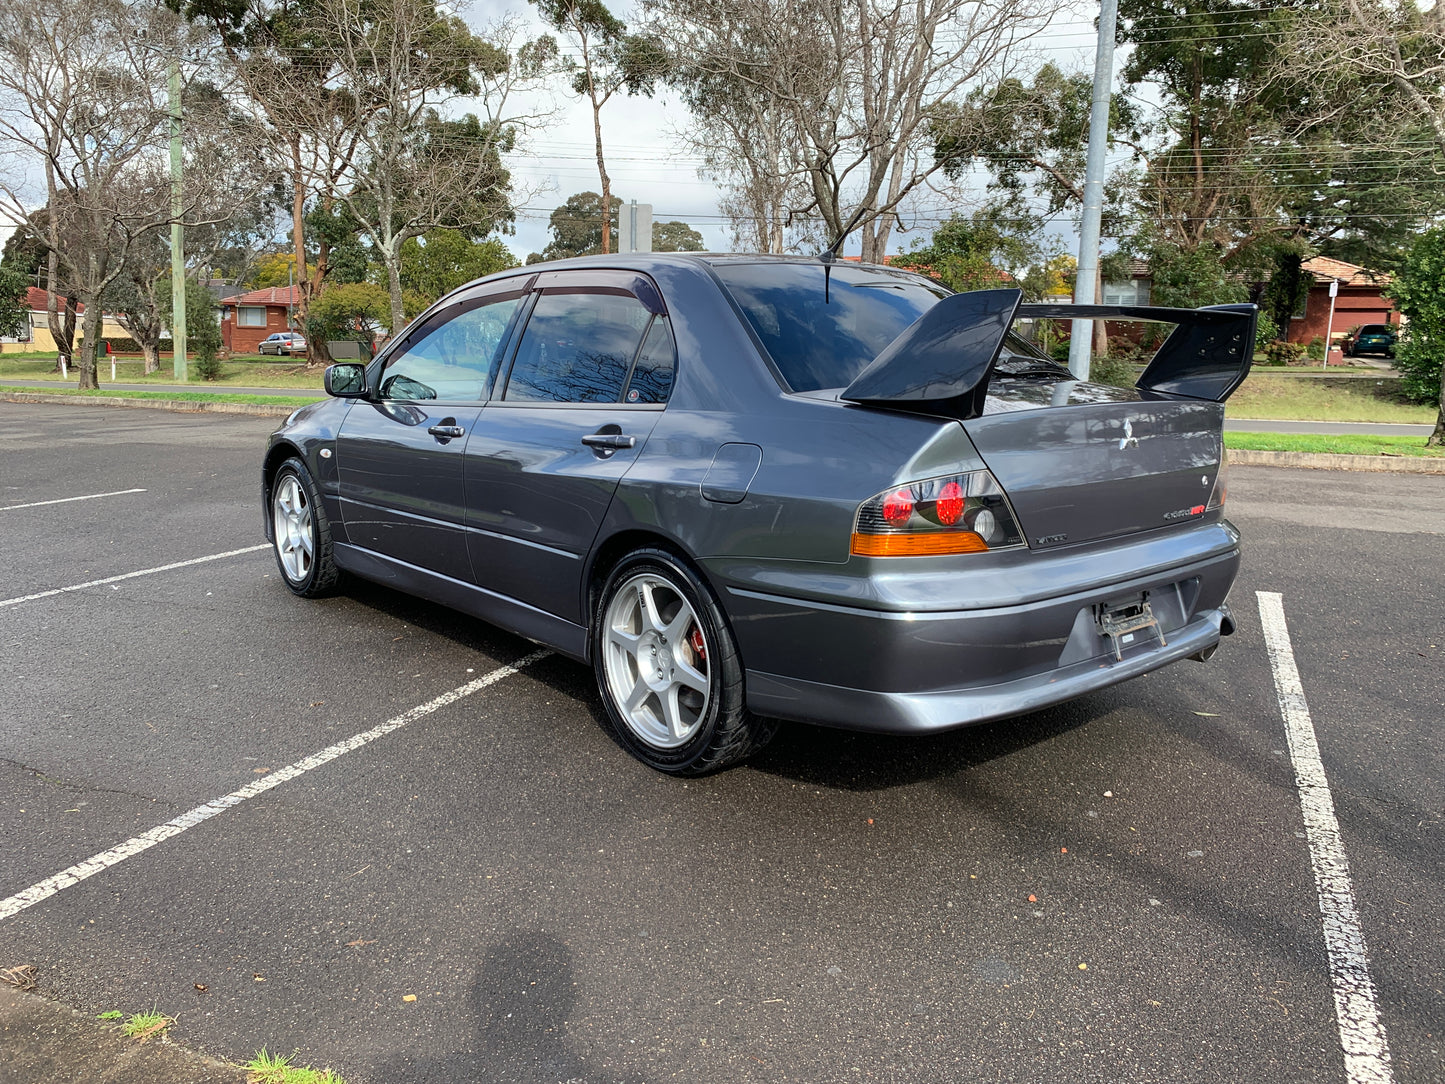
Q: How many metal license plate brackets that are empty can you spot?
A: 1